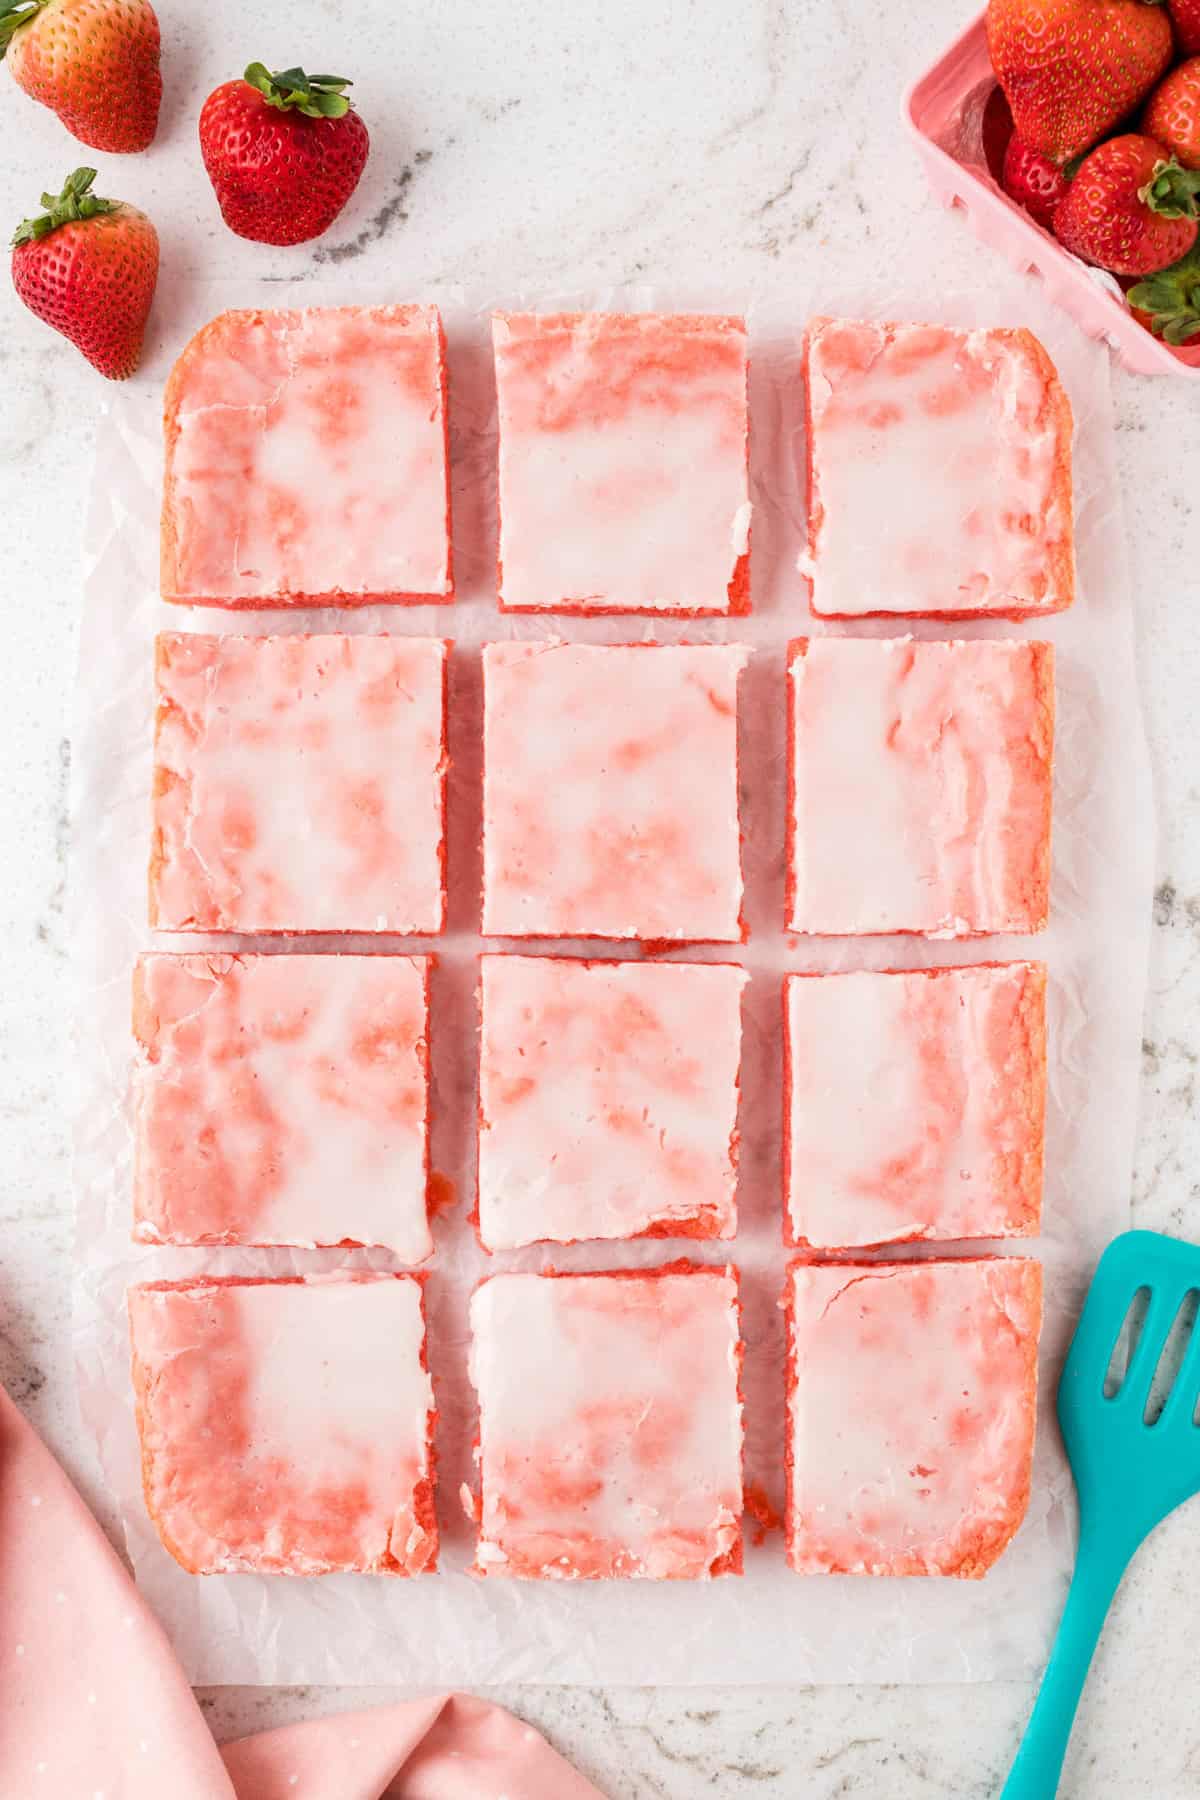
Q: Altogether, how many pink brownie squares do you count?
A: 12